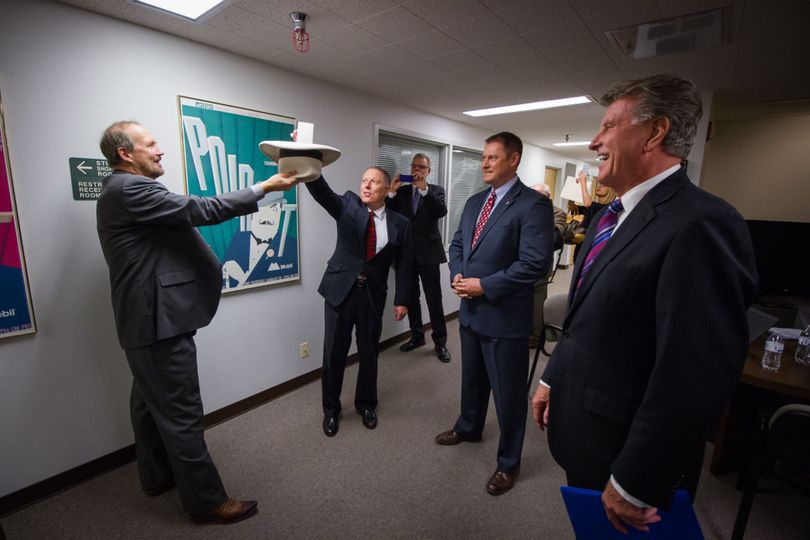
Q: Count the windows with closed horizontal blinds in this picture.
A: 2